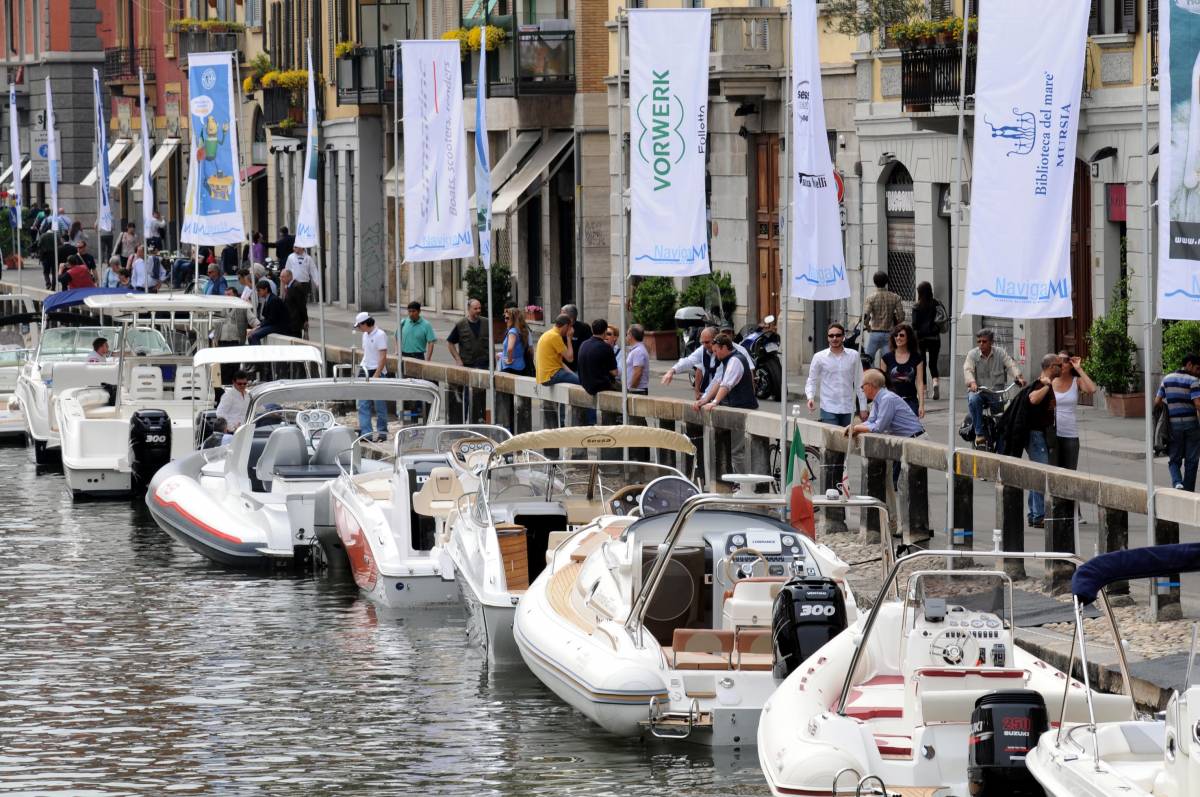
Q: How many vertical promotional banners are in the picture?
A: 12